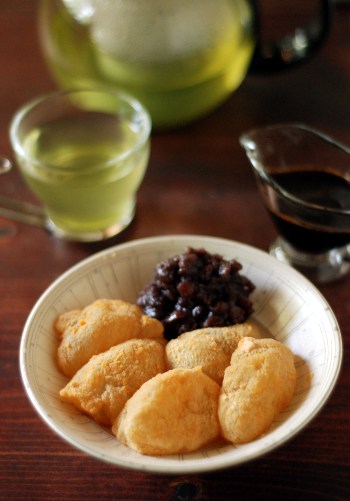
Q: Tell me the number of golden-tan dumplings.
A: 5